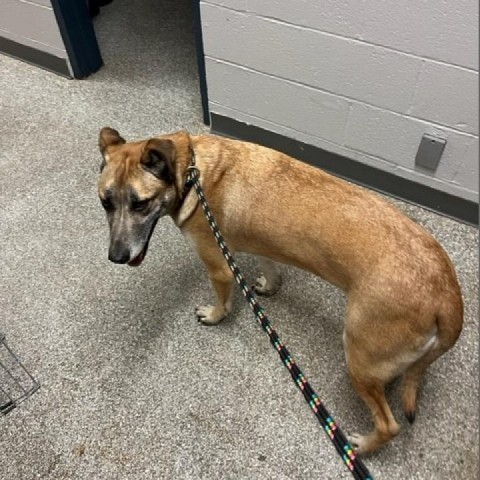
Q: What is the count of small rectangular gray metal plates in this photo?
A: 1